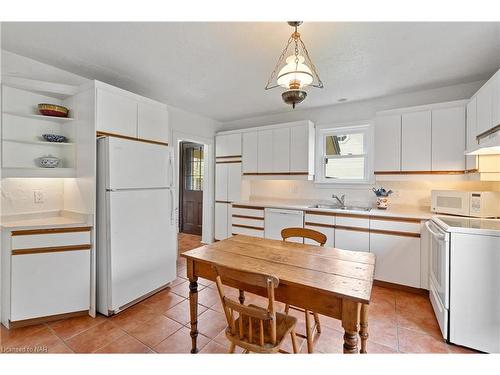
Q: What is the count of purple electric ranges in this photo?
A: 0